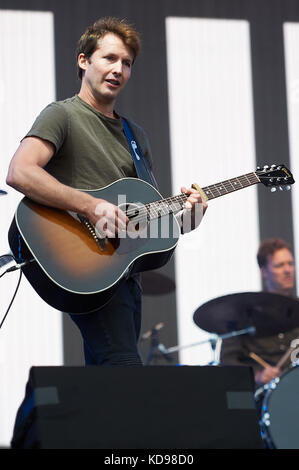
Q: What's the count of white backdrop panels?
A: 3